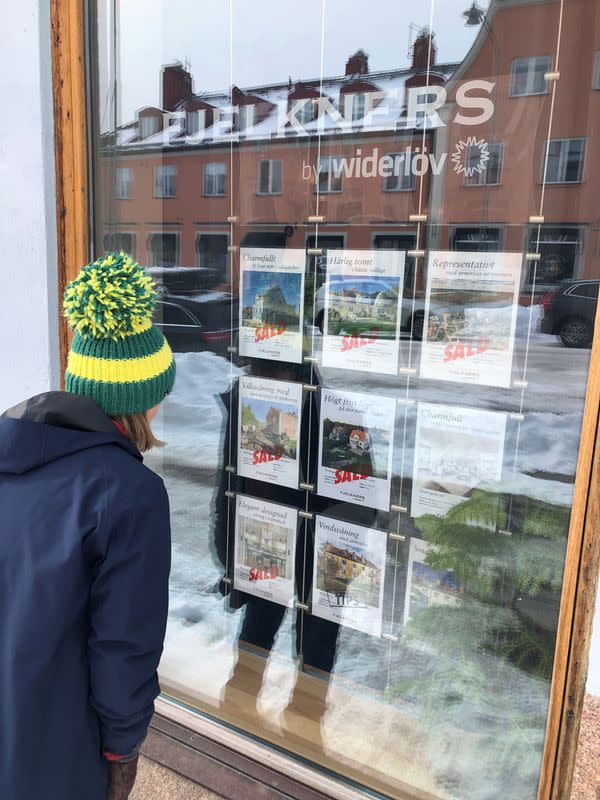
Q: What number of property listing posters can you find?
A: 9